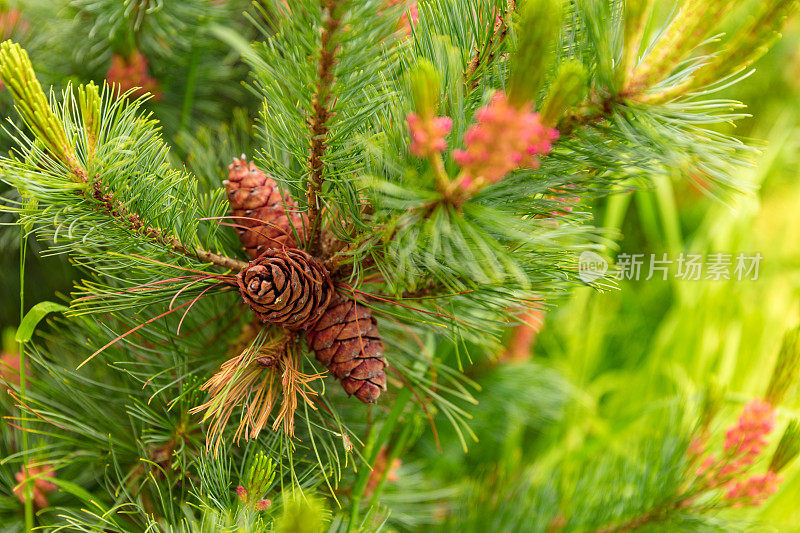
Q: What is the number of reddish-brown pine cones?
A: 3